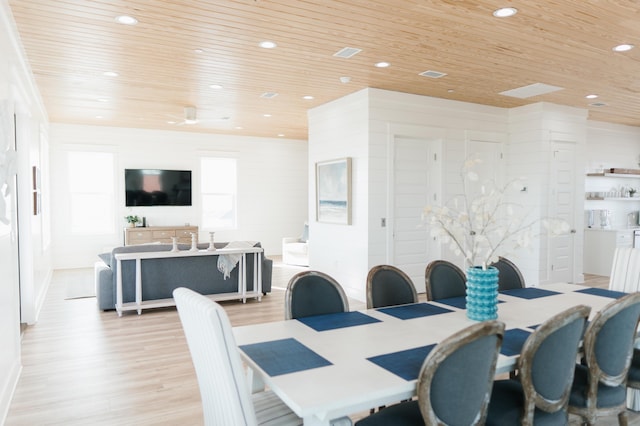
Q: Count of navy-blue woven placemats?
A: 9